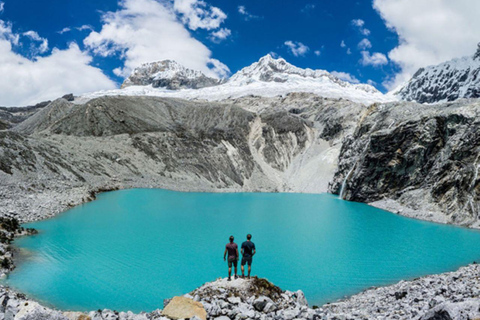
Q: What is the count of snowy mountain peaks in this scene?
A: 3